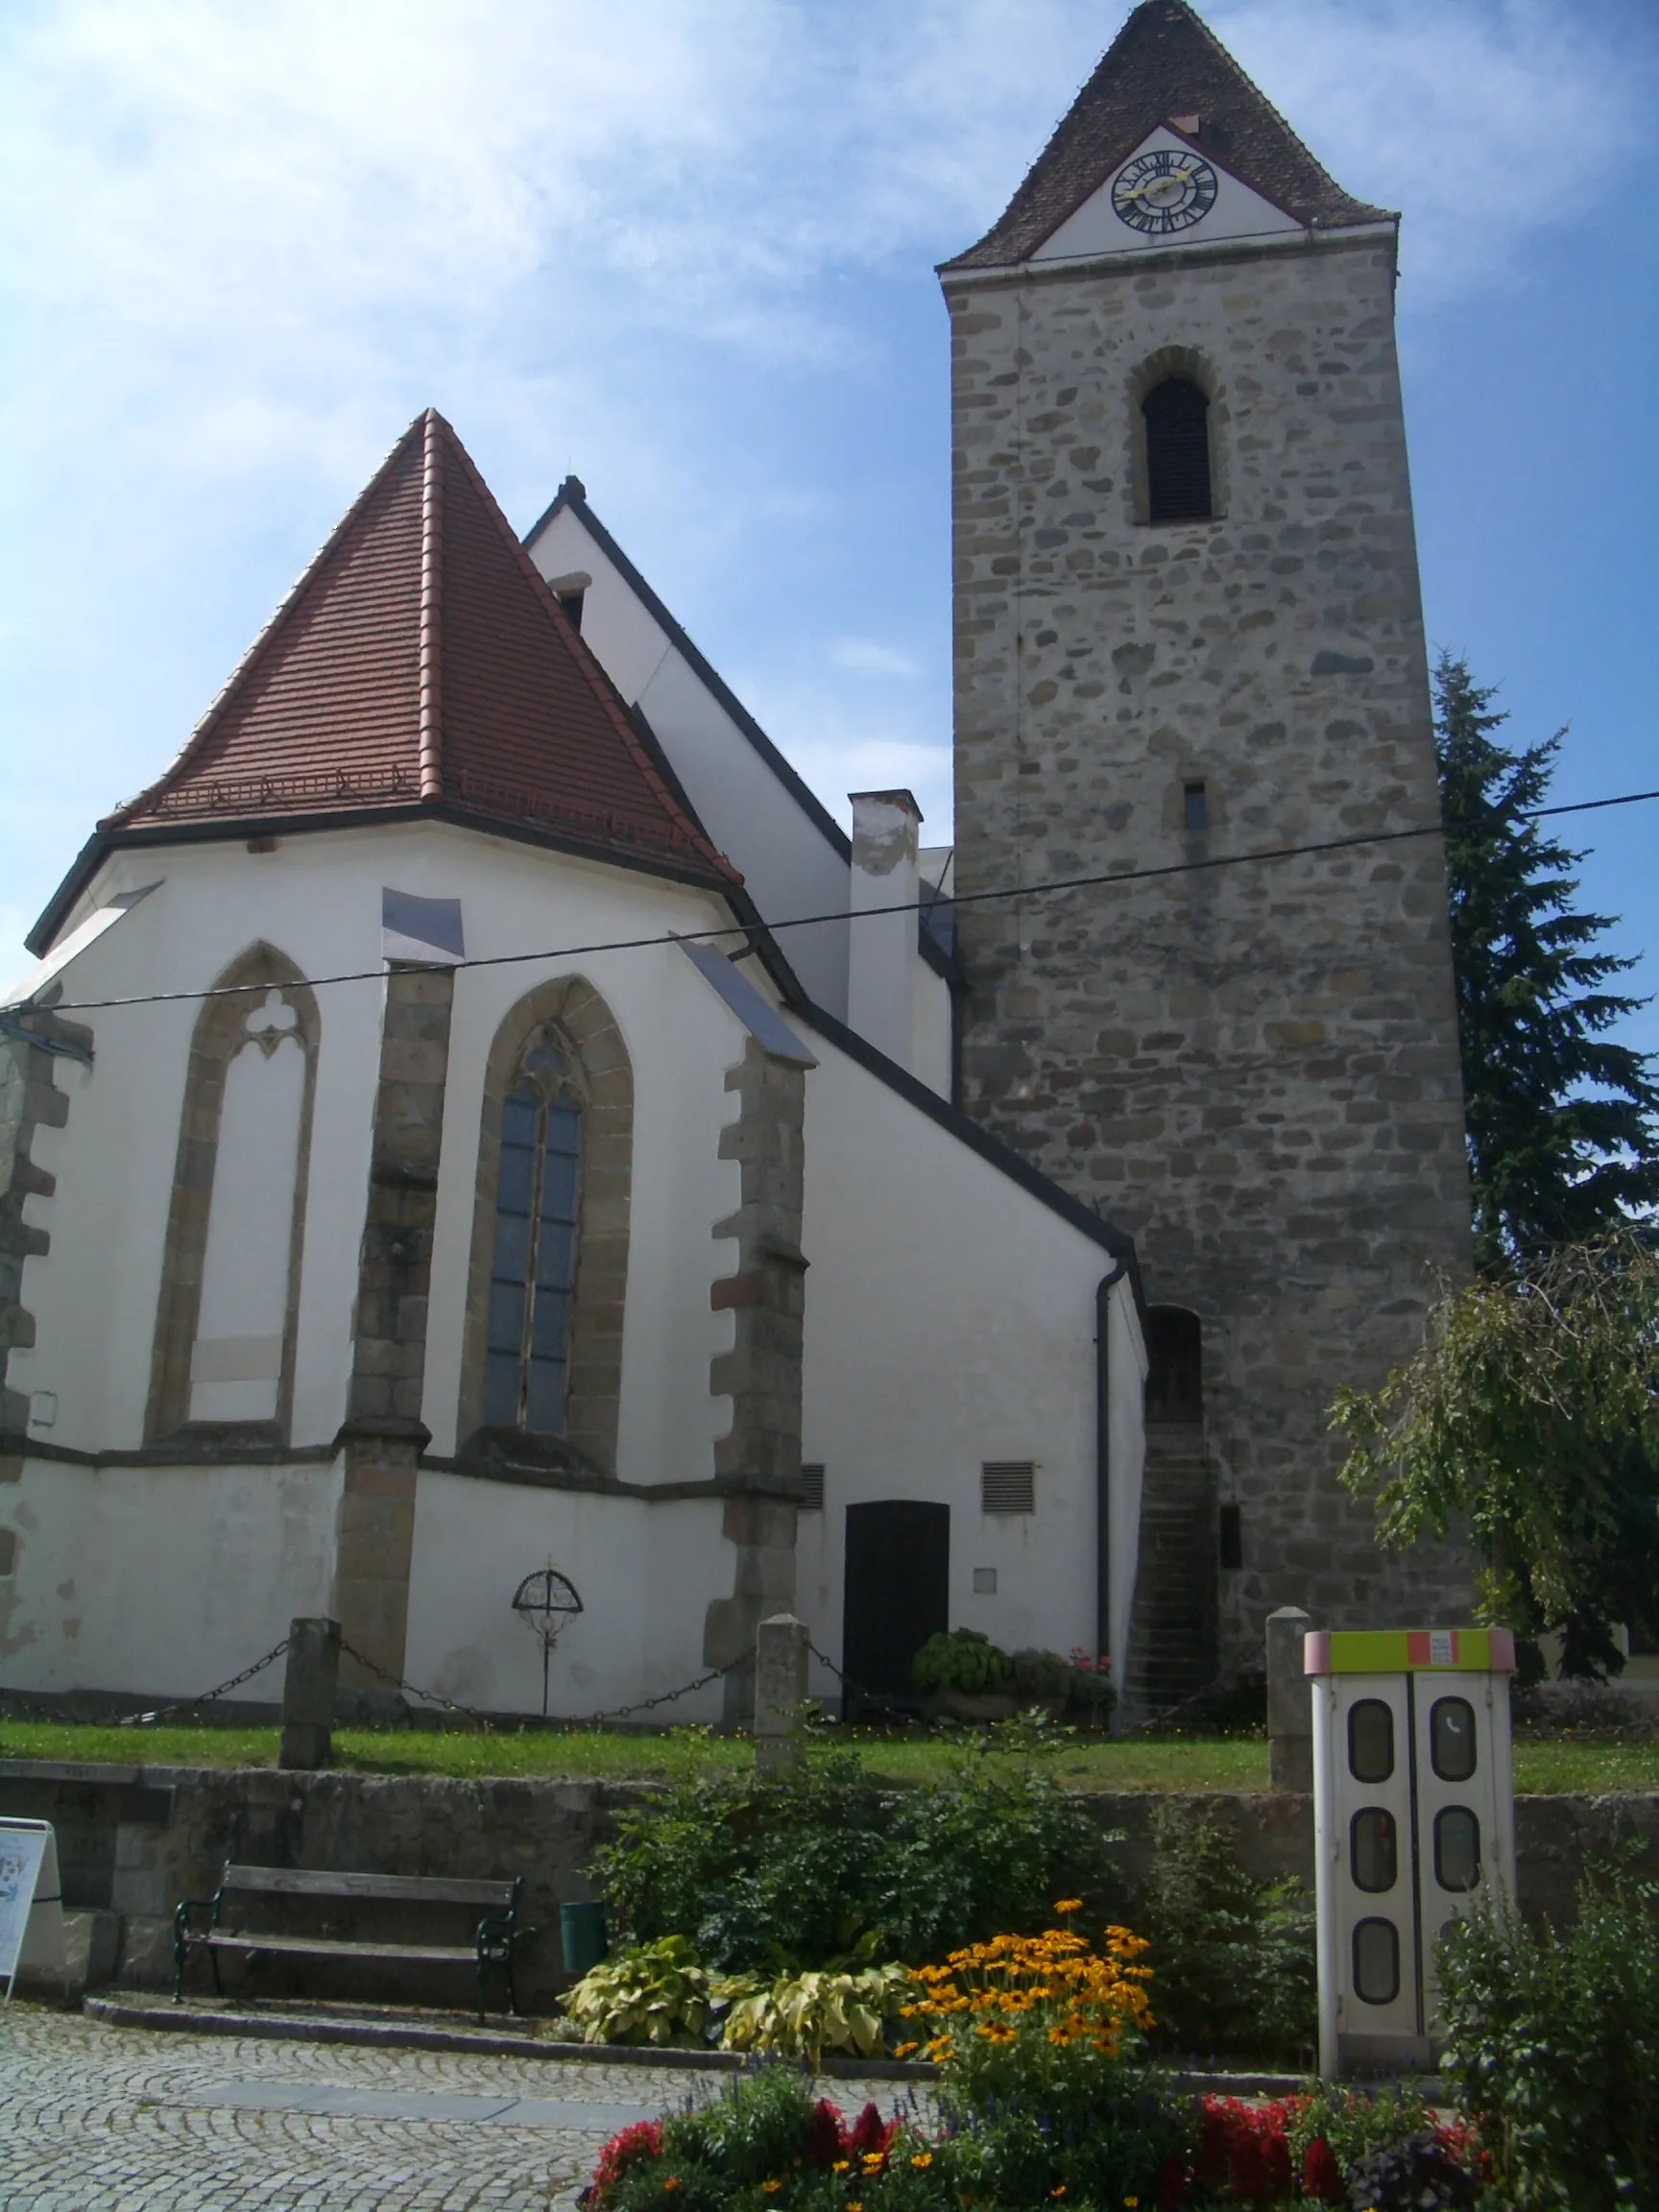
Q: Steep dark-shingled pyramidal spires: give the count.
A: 1